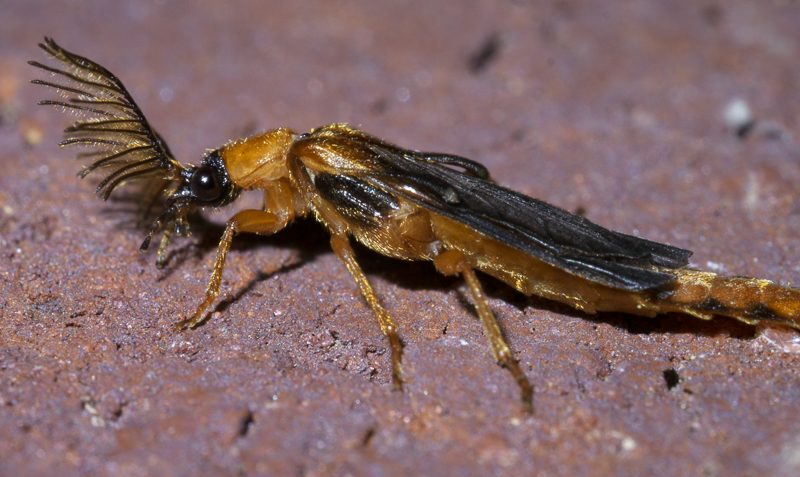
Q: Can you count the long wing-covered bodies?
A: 1